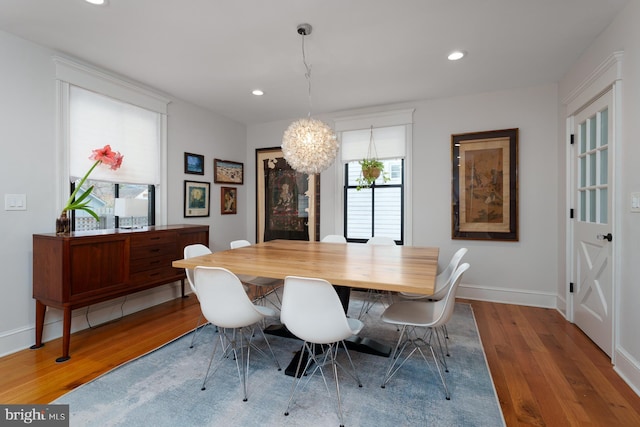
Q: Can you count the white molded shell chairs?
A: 8